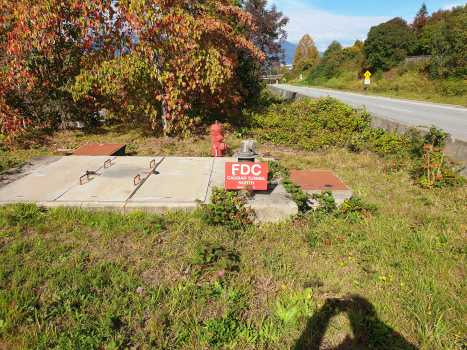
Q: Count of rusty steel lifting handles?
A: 4